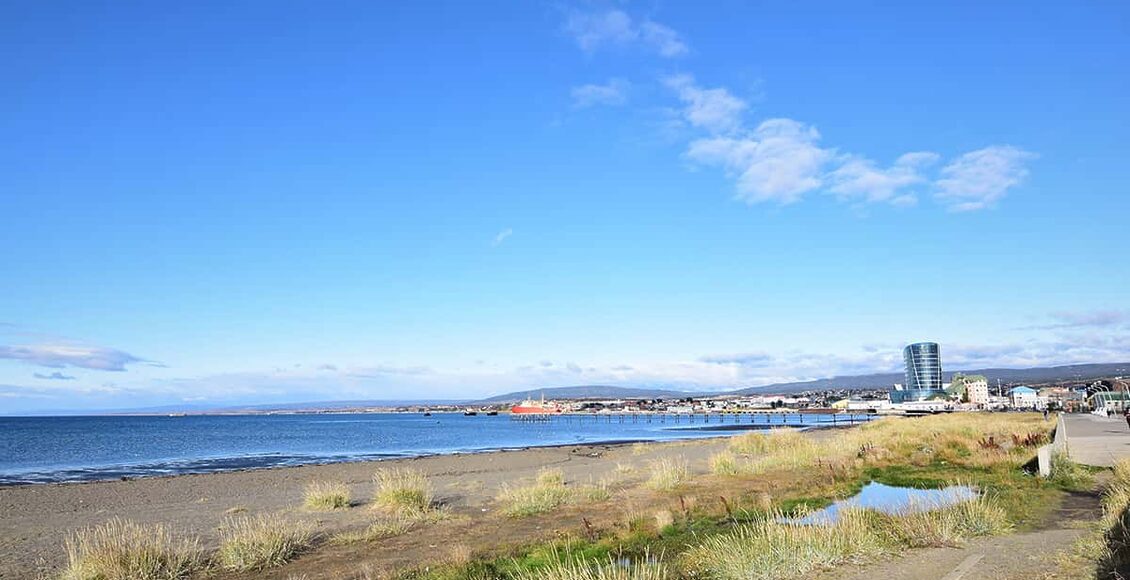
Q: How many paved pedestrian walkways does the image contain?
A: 1